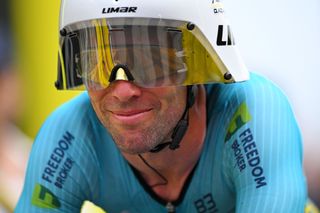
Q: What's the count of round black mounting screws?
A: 4